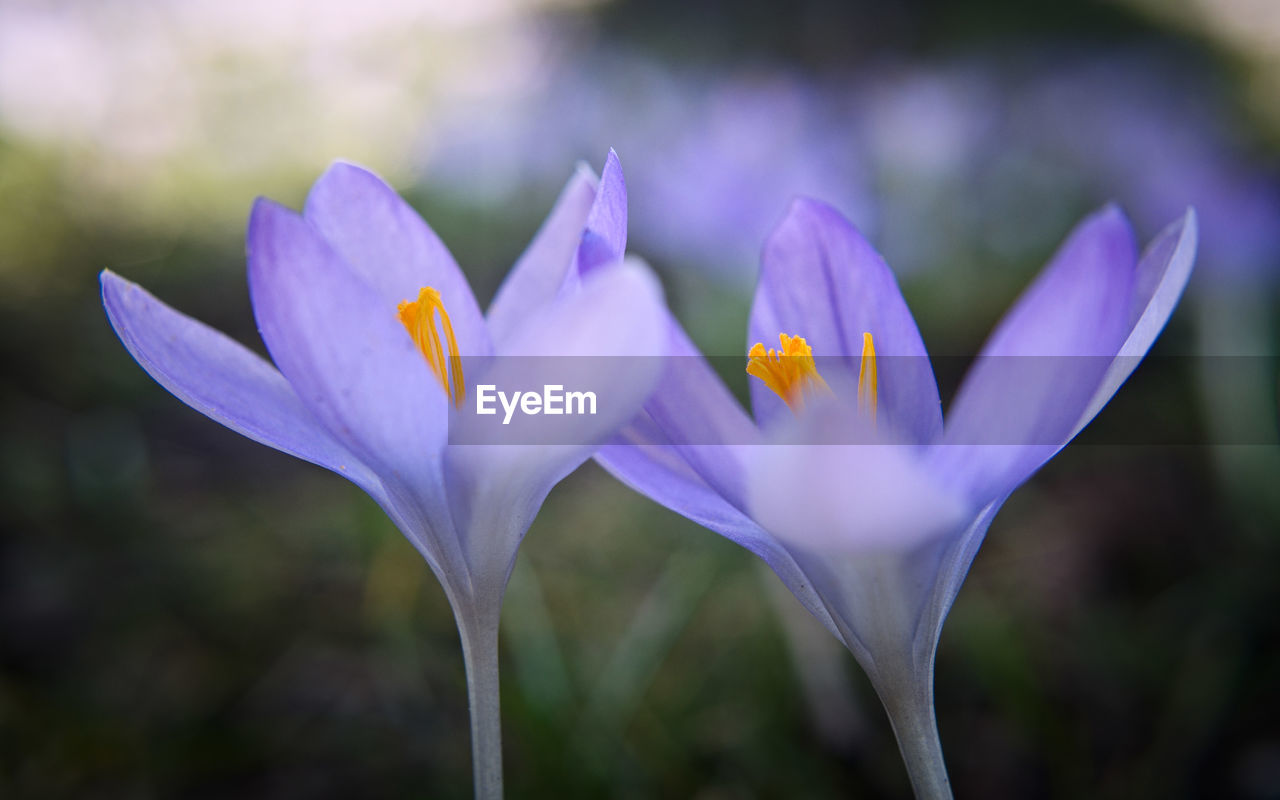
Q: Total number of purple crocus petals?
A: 12